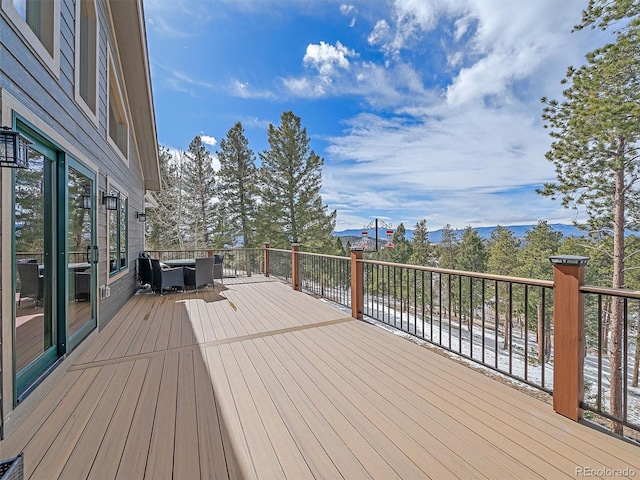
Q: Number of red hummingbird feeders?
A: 2